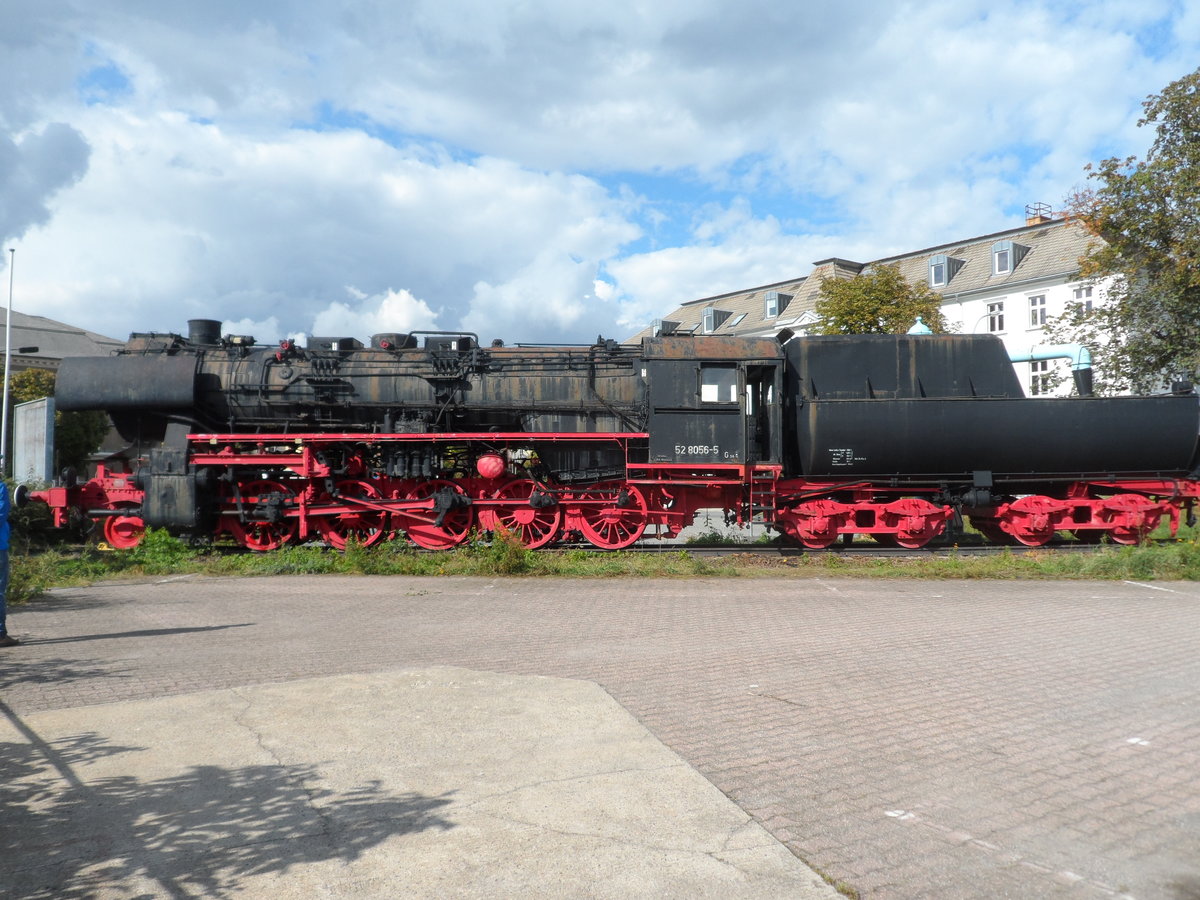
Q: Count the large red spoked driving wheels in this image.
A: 5